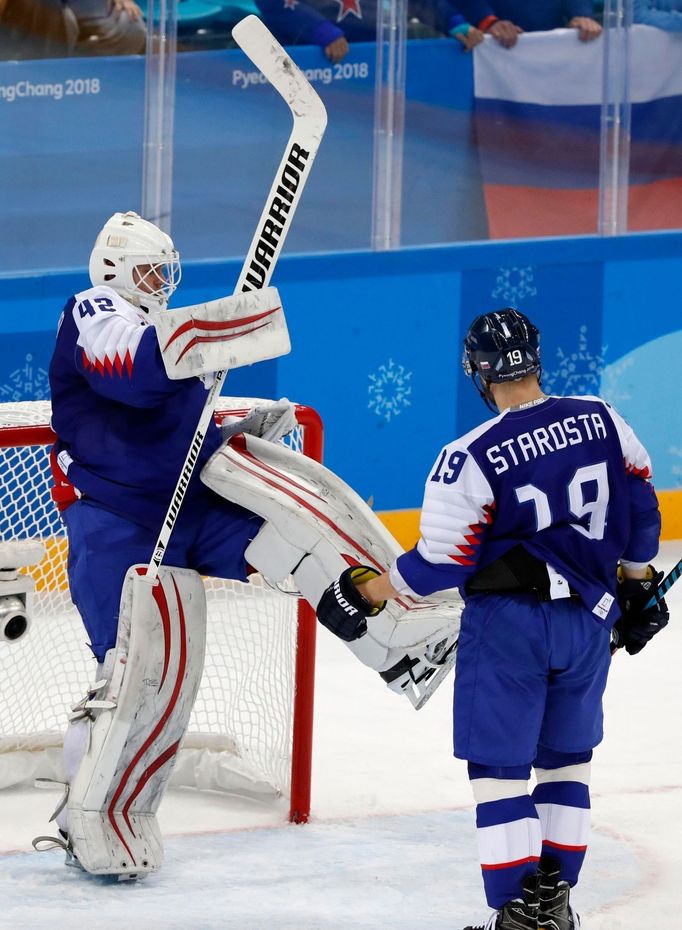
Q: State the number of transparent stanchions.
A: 3